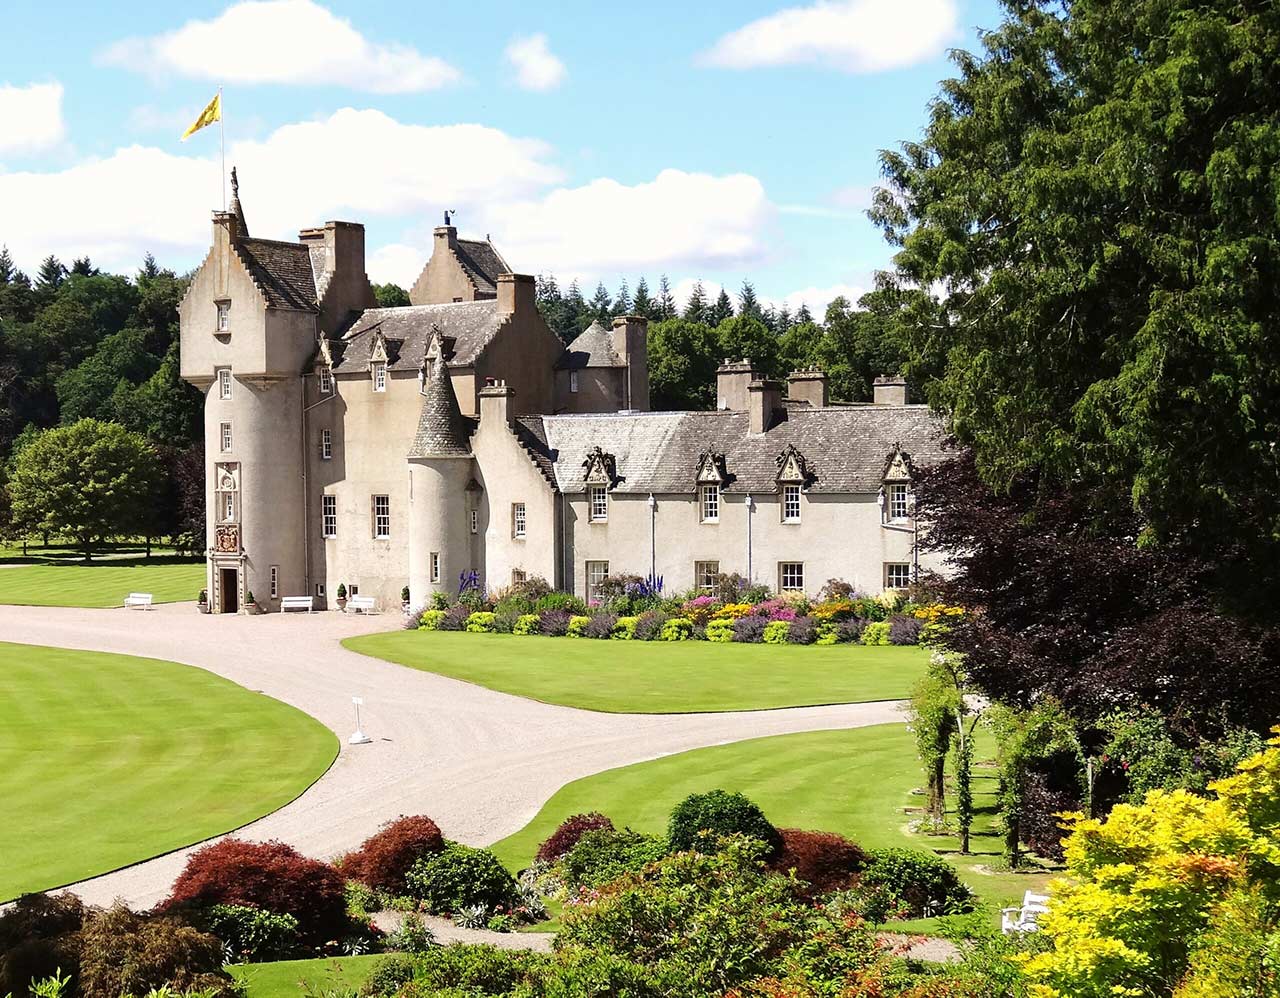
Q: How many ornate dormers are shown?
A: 7